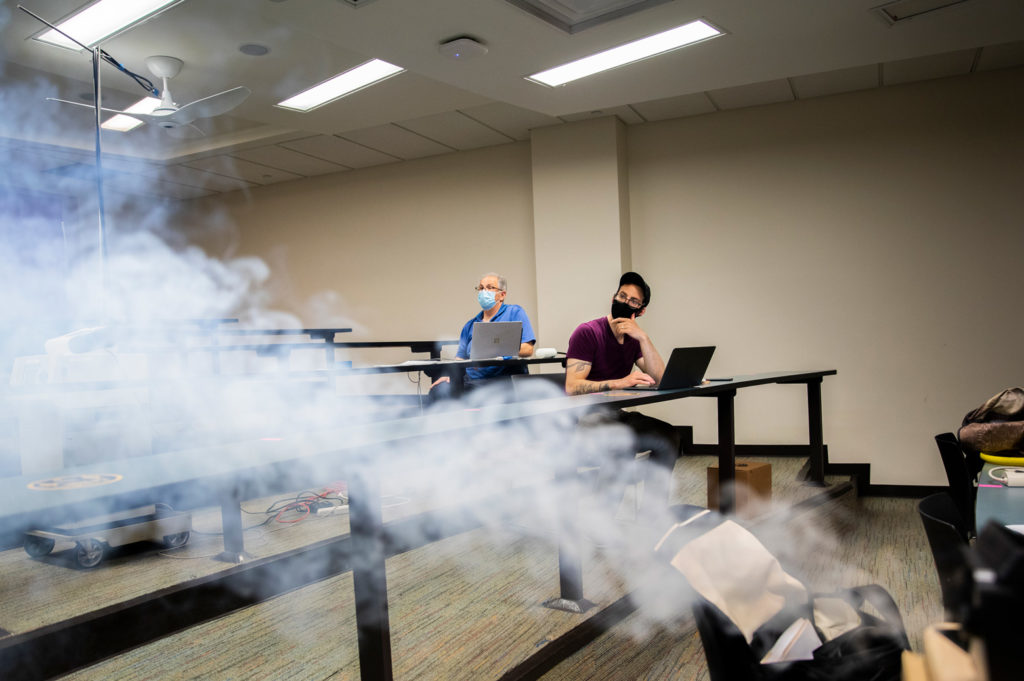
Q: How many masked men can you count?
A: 2